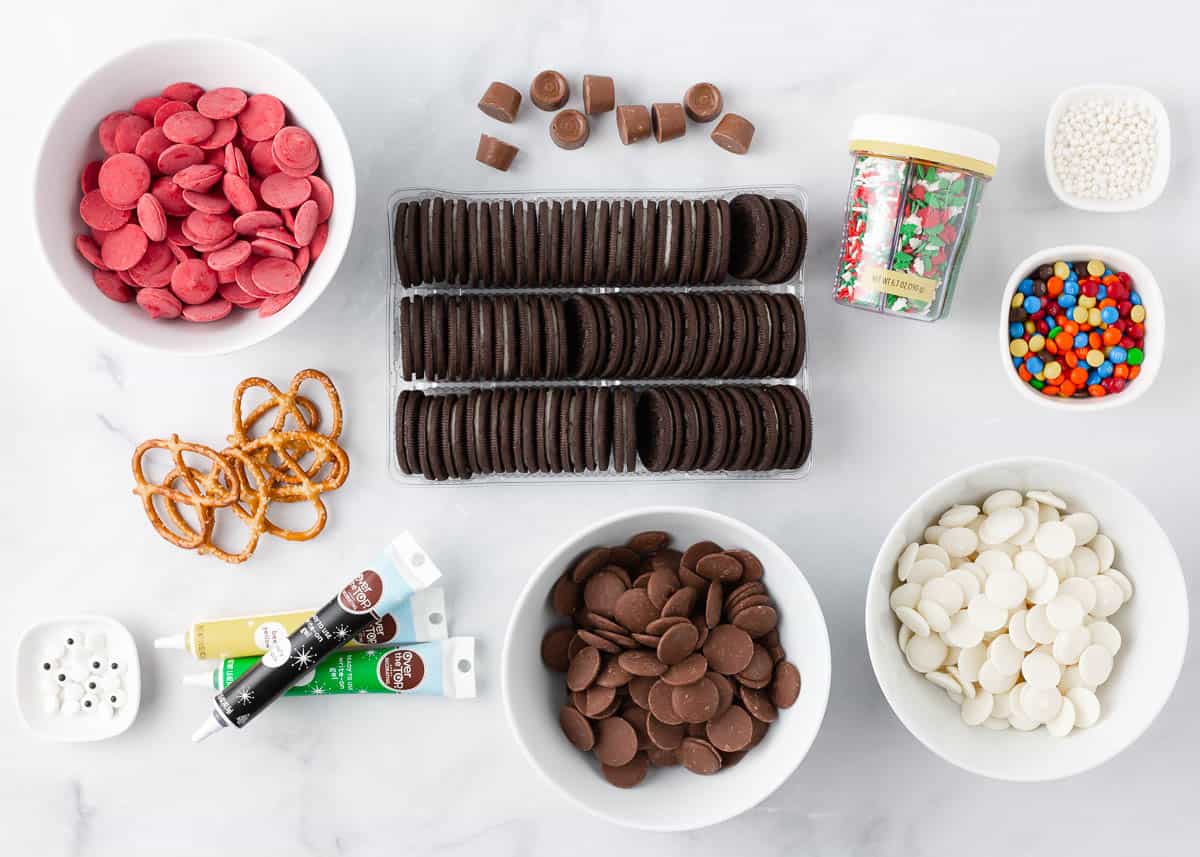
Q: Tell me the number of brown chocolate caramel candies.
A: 9